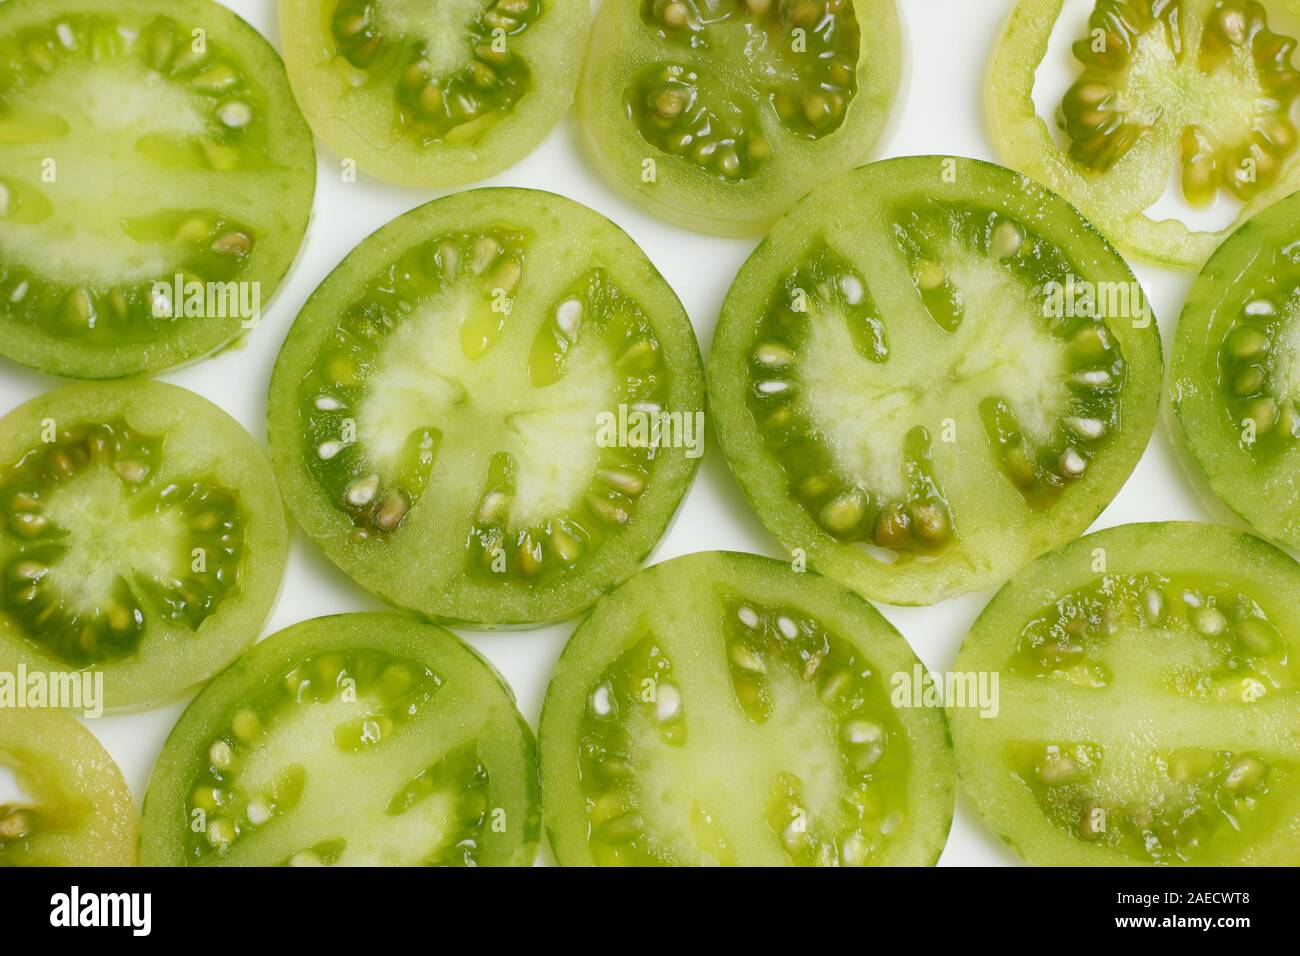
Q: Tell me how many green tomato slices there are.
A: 12